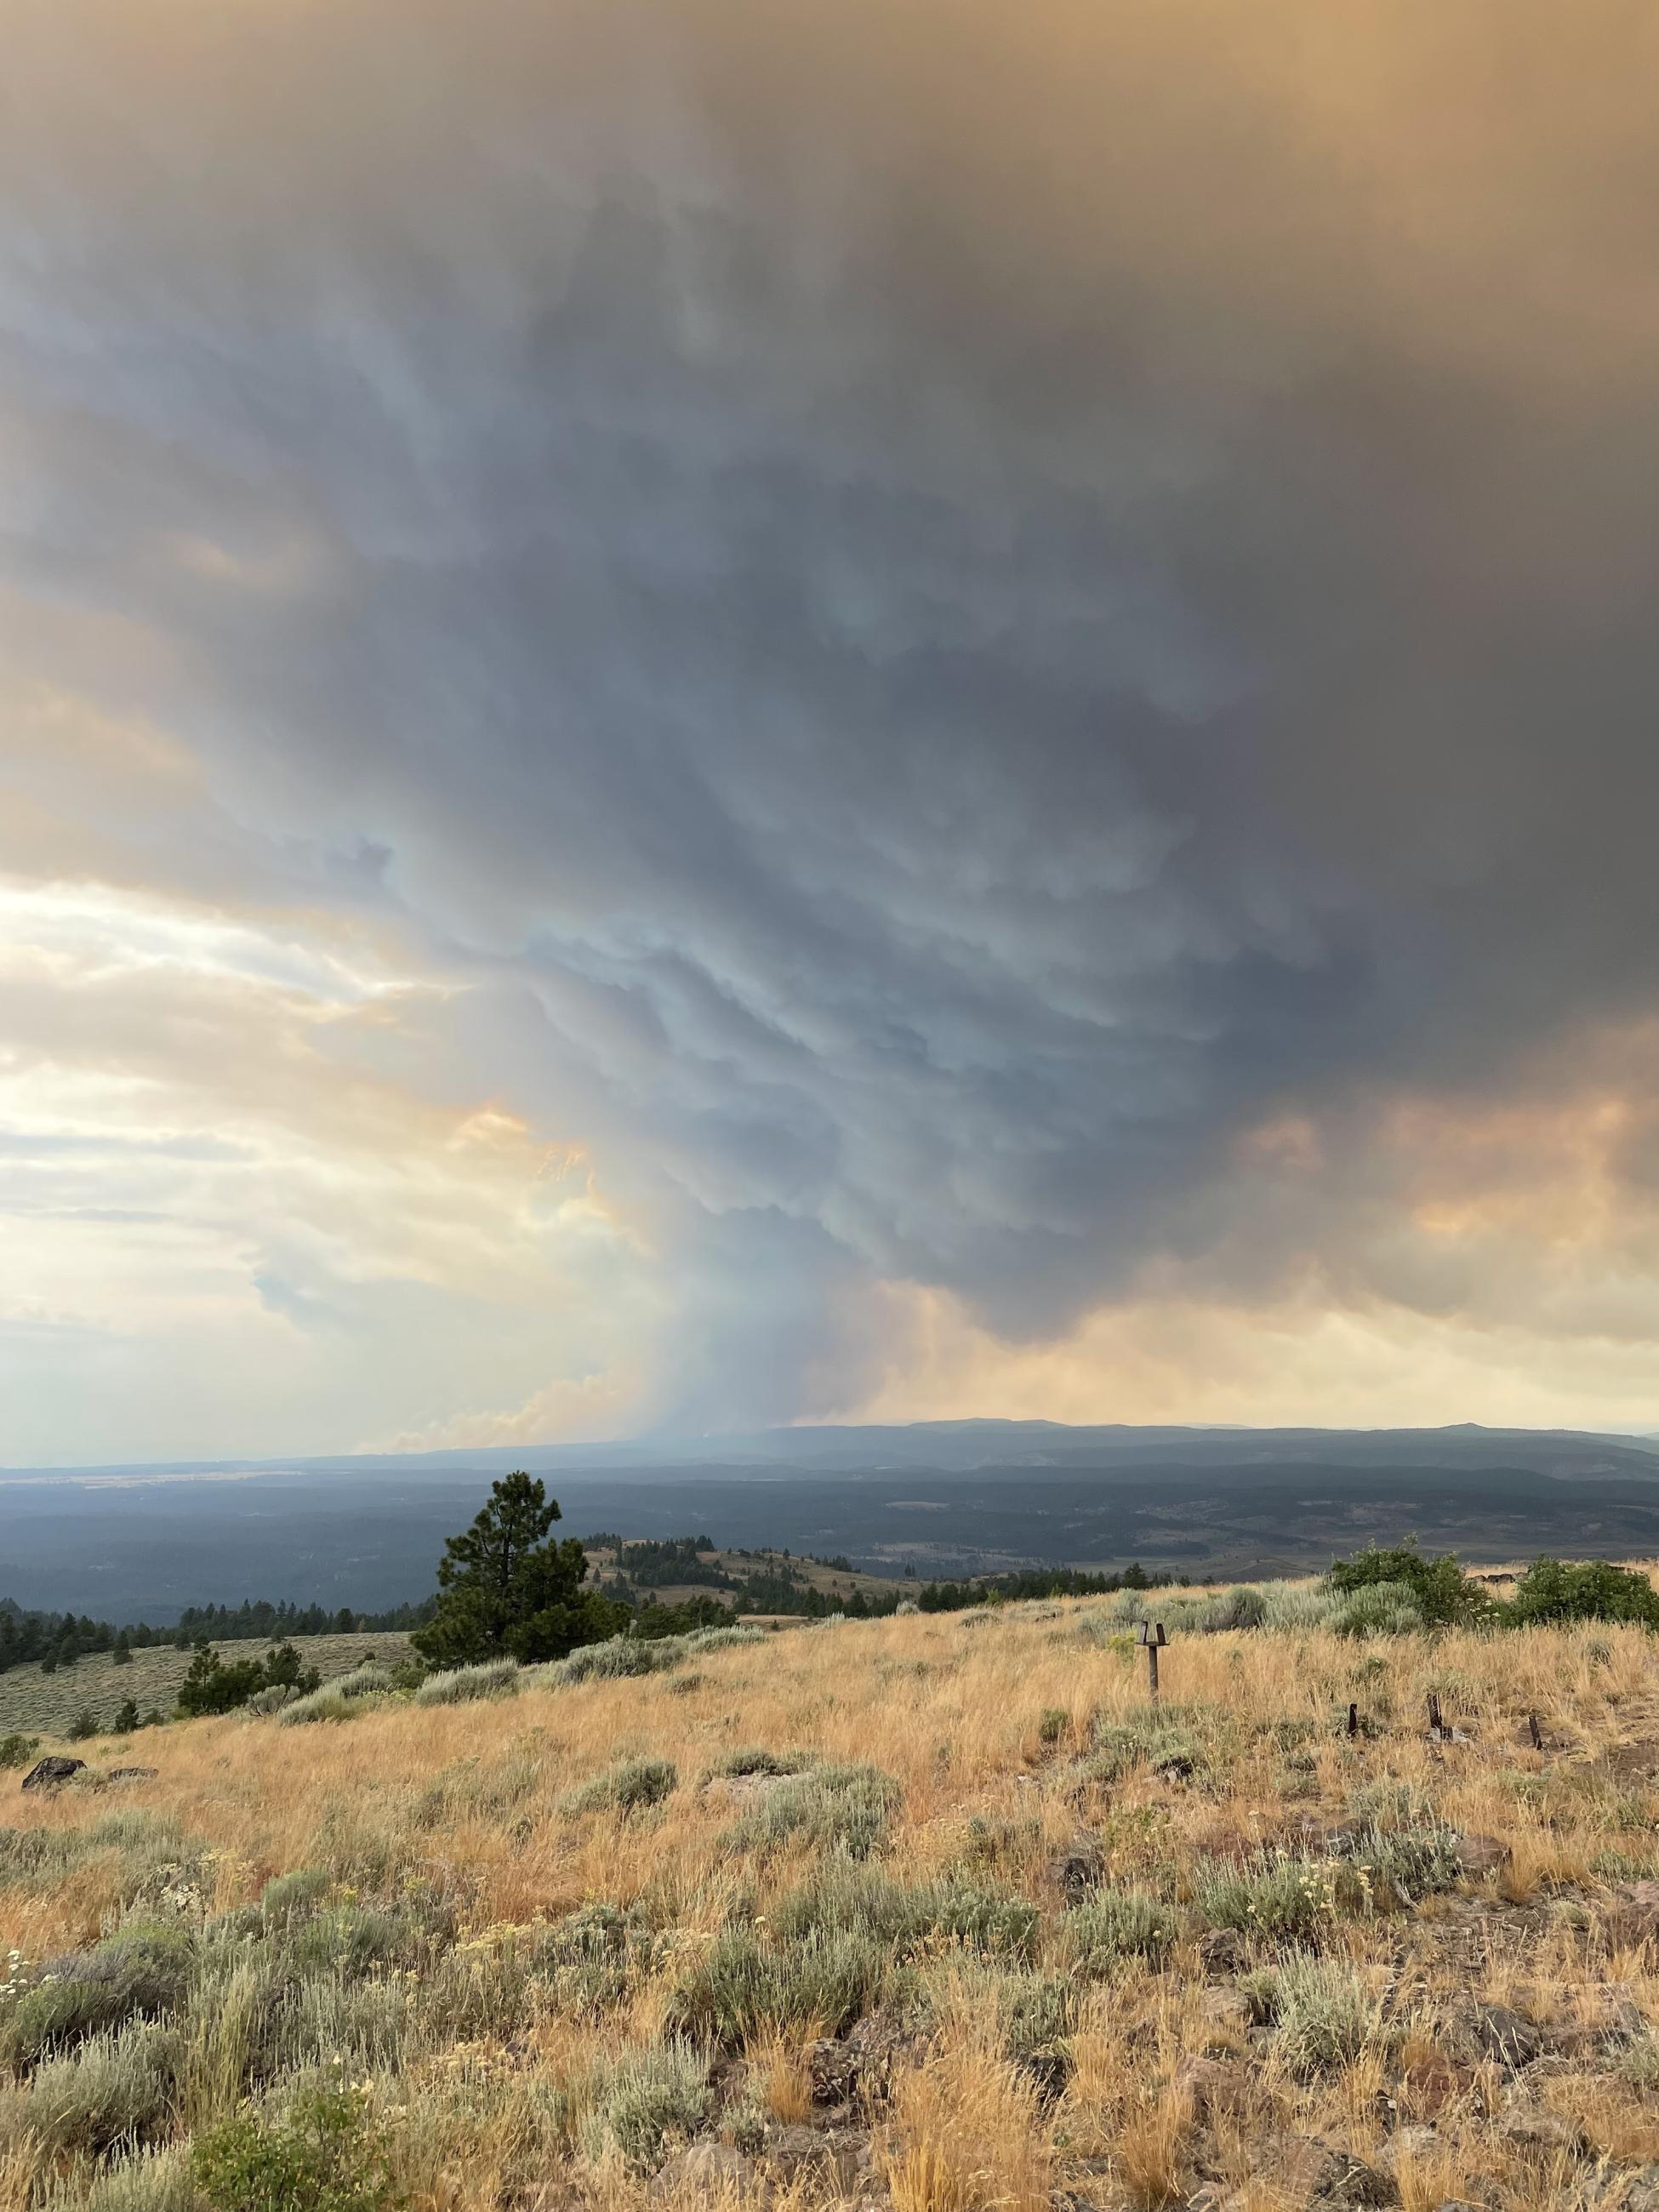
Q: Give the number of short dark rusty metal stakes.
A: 3